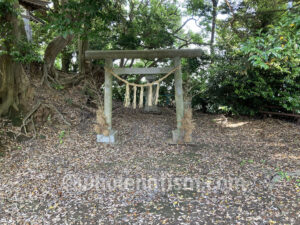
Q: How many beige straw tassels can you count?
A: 5